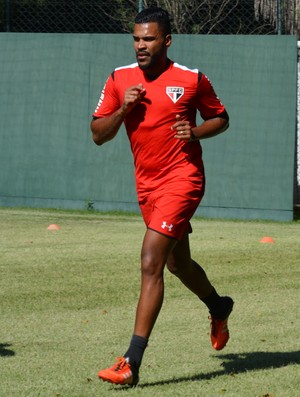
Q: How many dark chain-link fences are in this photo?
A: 1